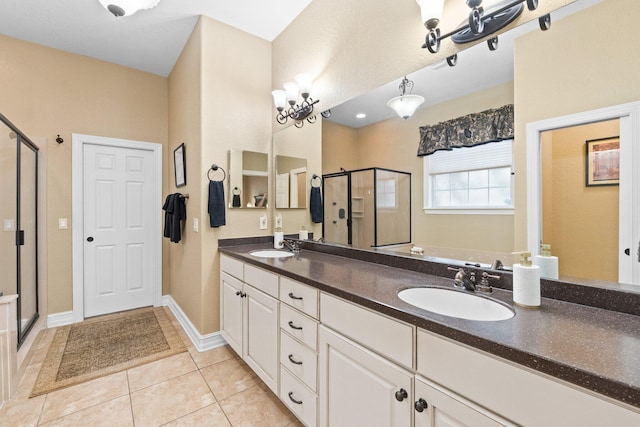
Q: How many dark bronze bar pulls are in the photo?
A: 4